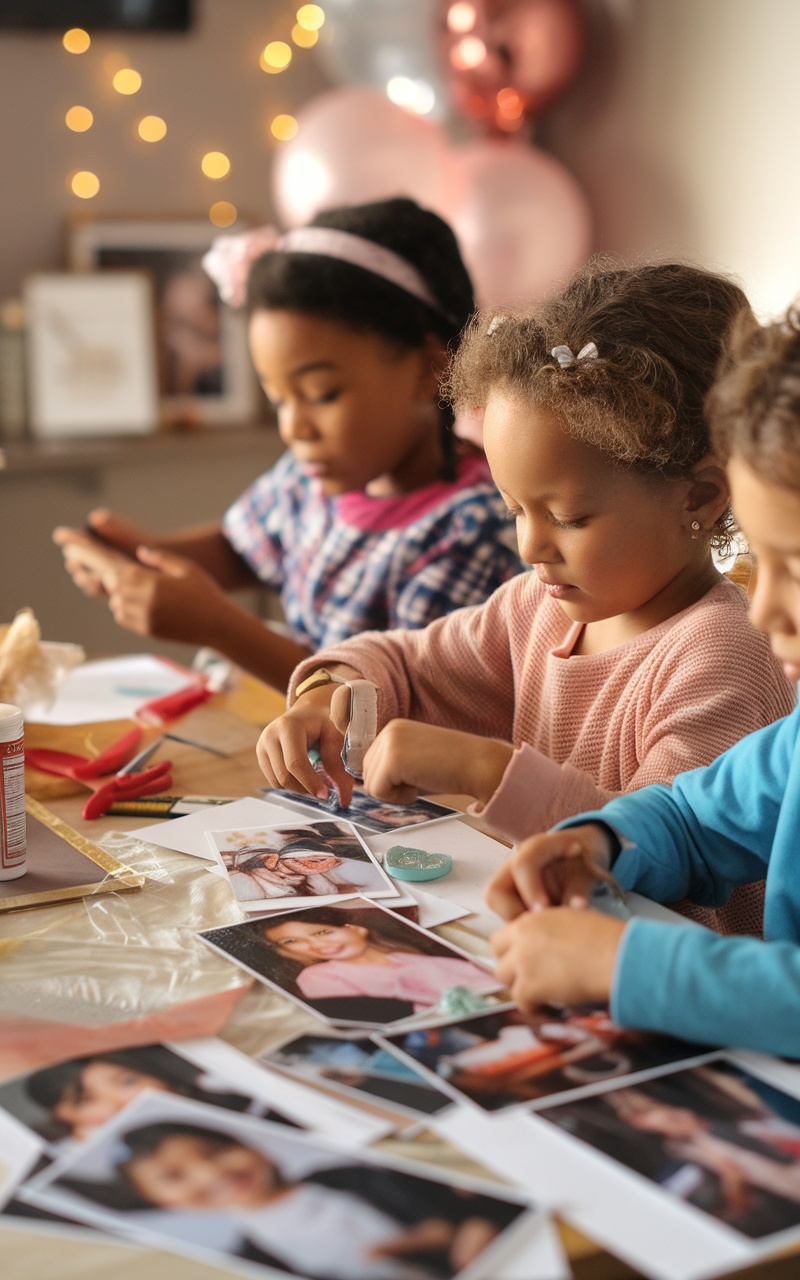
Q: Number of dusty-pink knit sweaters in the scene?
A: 1